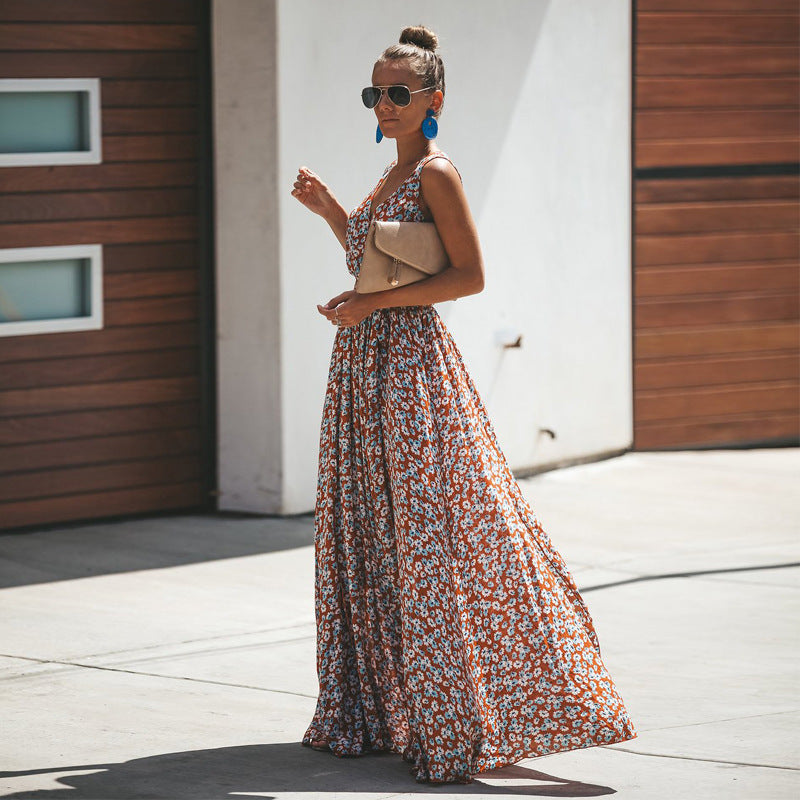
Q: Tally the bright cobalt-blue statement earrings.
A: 2